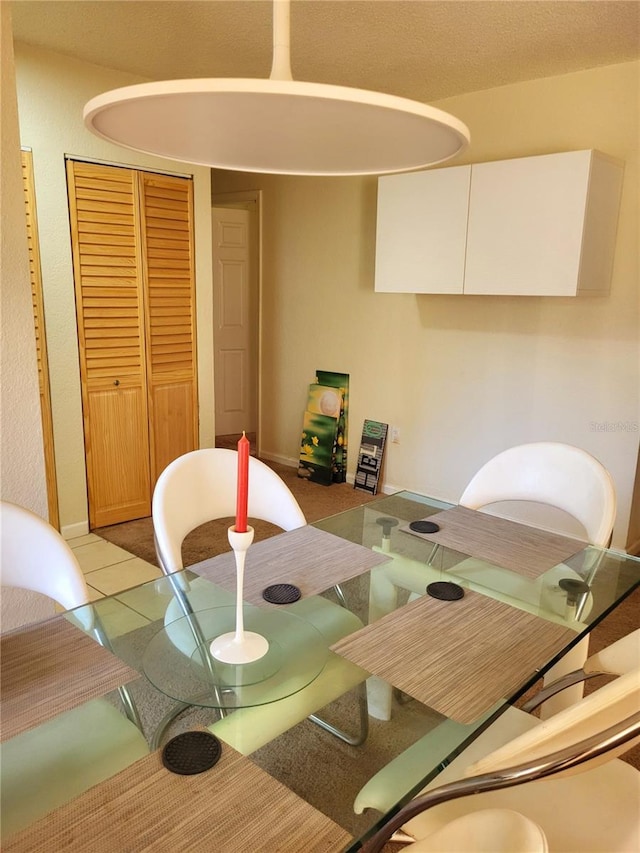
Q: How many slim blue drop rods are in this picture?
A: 0